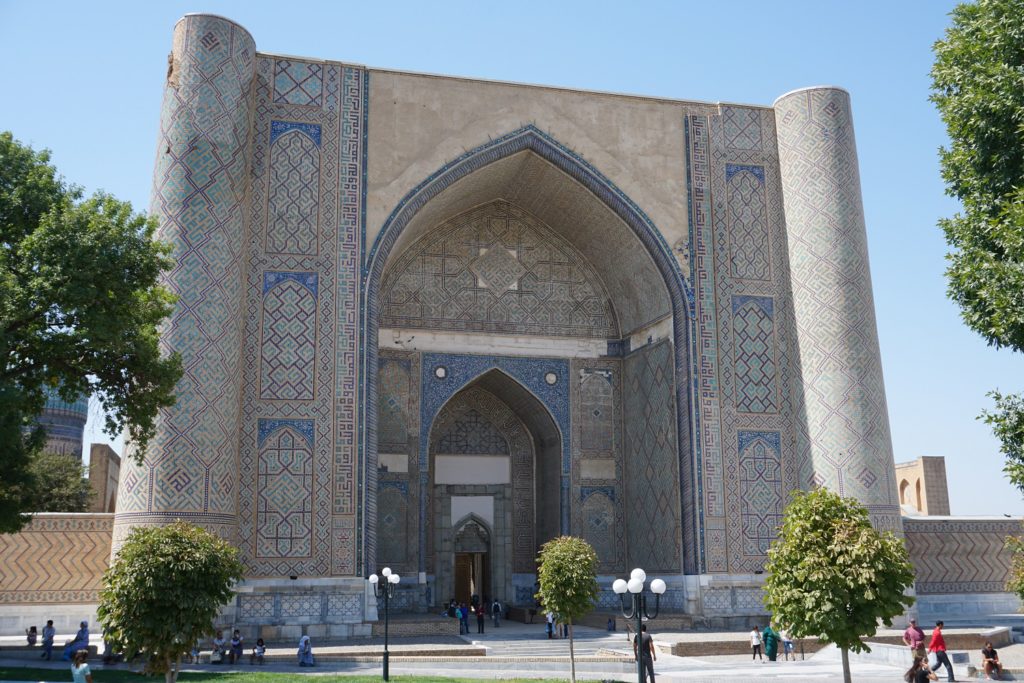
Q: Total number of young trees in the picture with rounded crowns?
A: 3